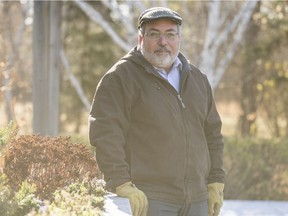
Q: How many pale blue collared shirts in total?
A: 1